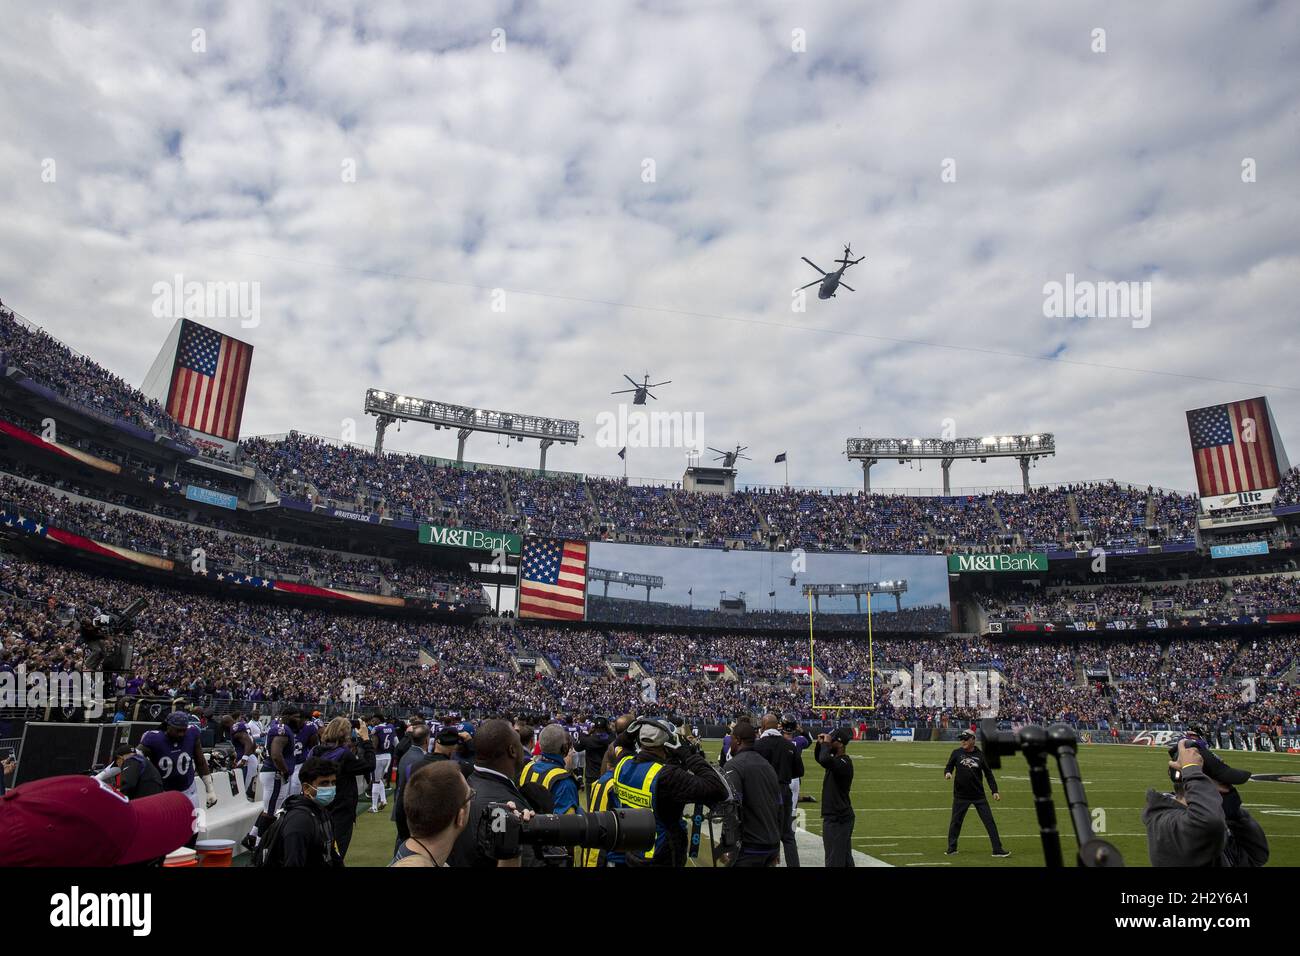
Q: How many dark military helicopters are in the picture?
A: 3